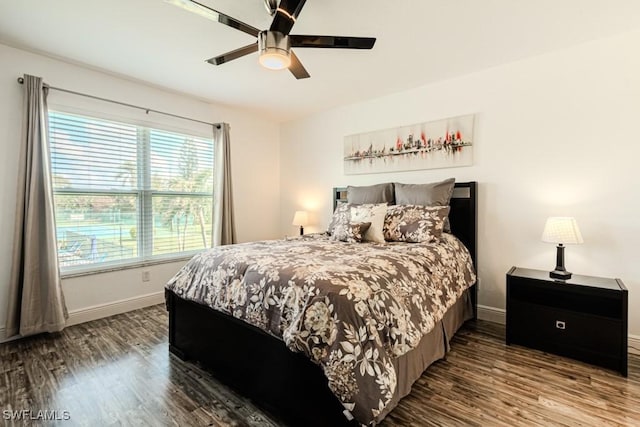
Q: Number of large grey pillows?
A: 2